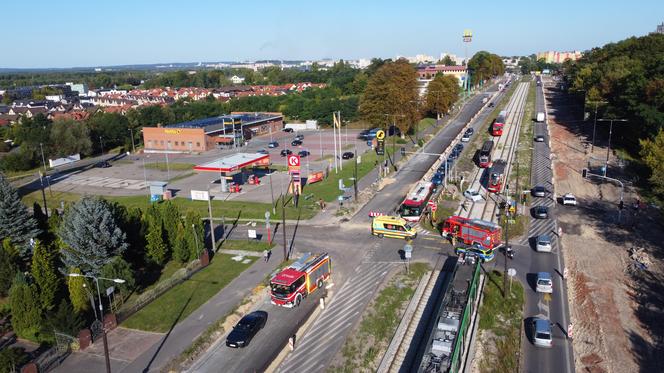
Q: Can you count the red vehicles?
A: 6